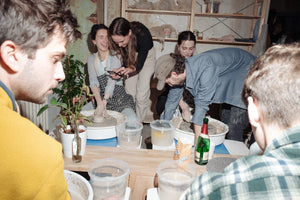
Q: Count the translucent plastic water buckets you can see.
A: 4